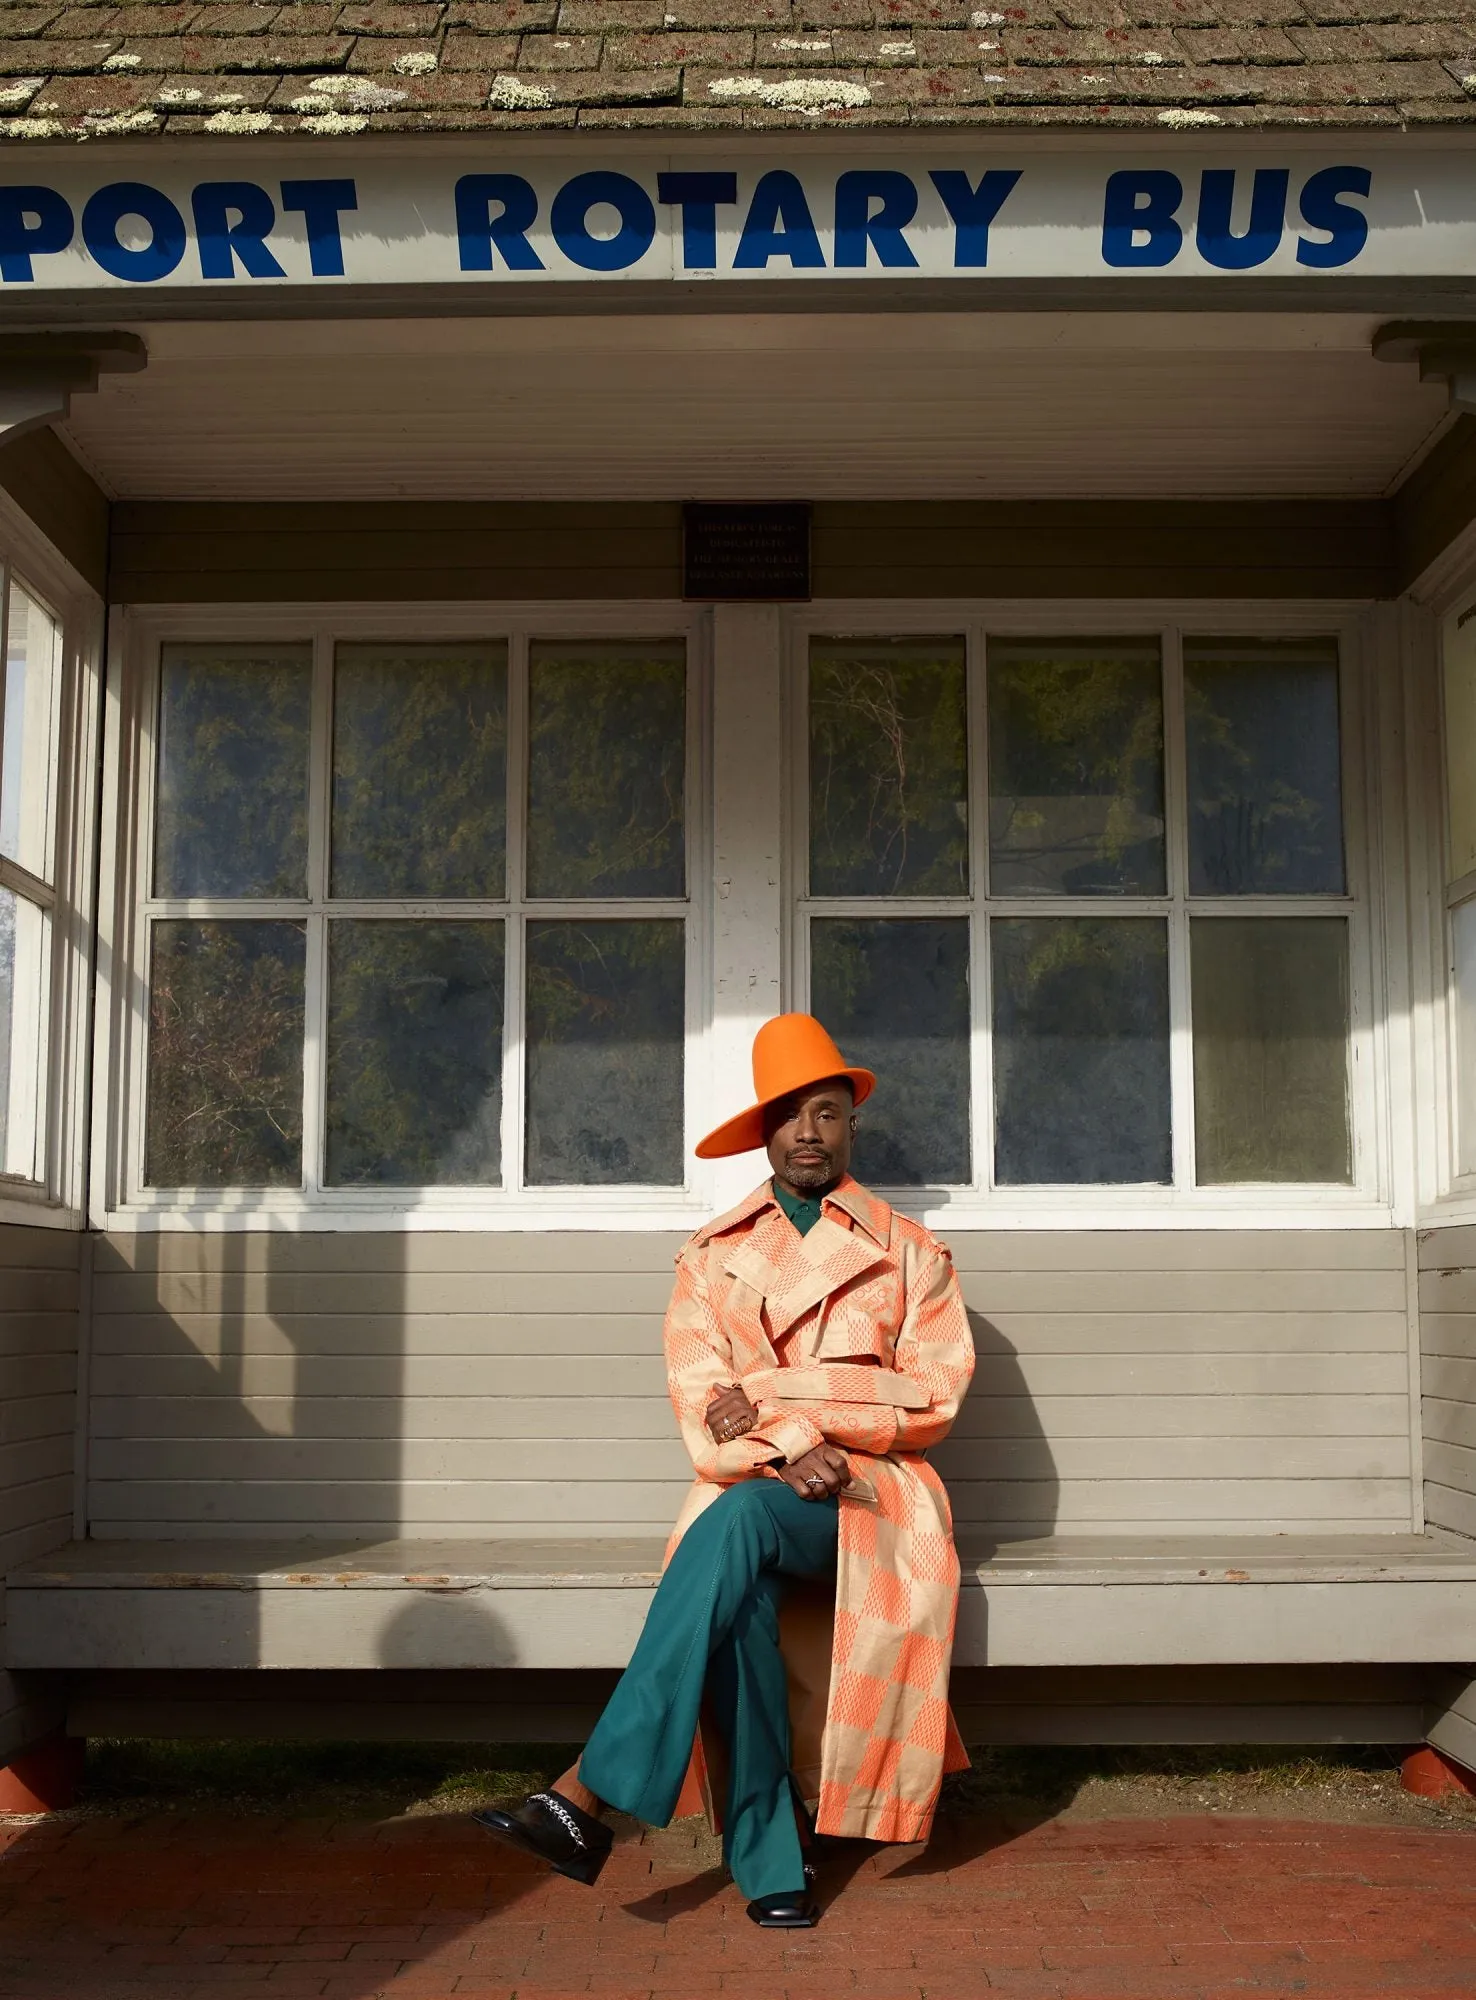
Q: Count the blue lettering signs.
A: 1